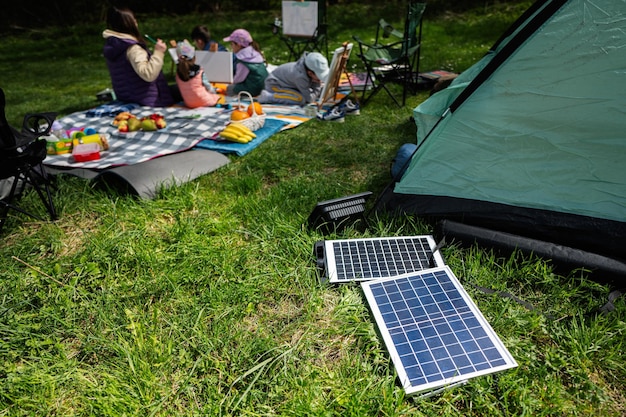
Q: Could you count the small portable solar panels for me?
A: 2